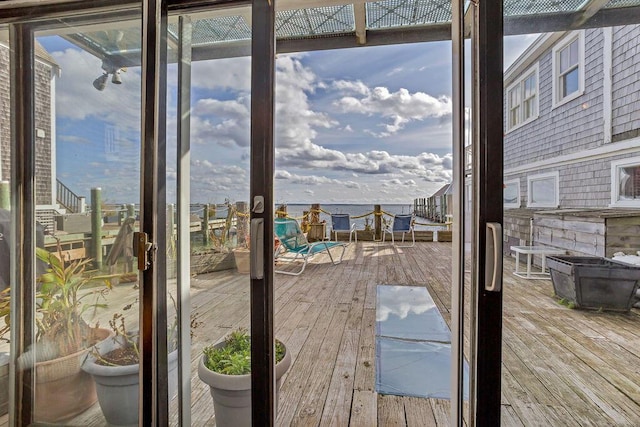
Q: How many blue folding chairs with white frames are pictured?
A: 2